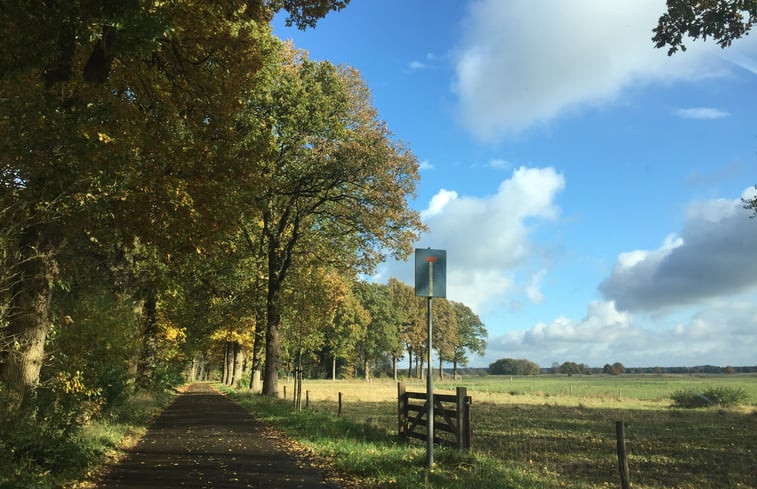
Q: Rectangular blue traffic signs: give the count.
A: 1